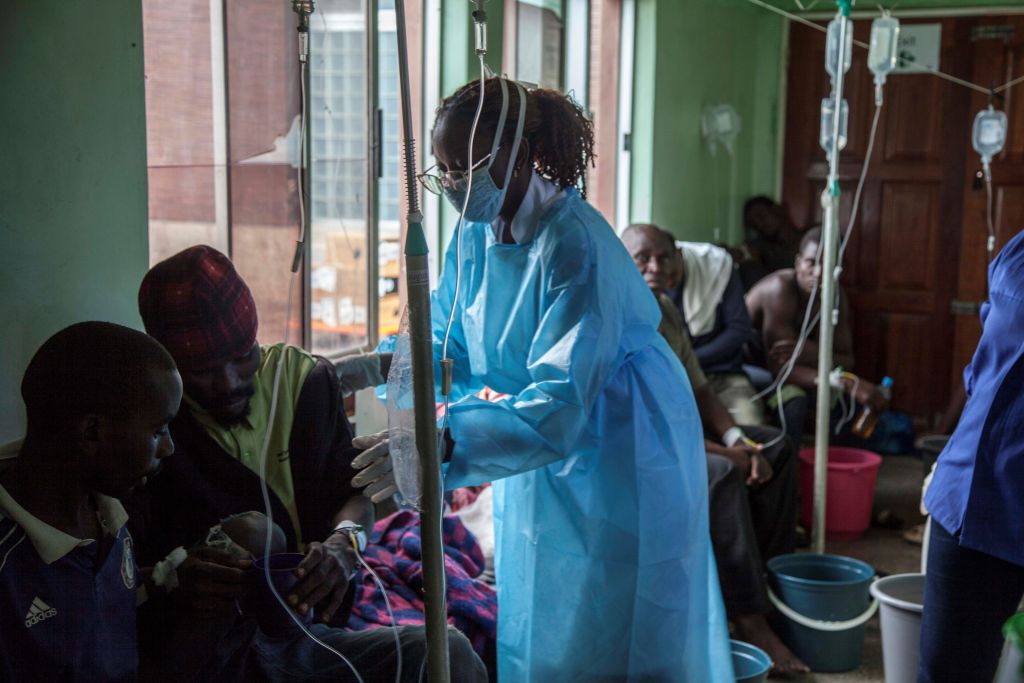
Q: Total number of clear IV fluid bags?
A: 5